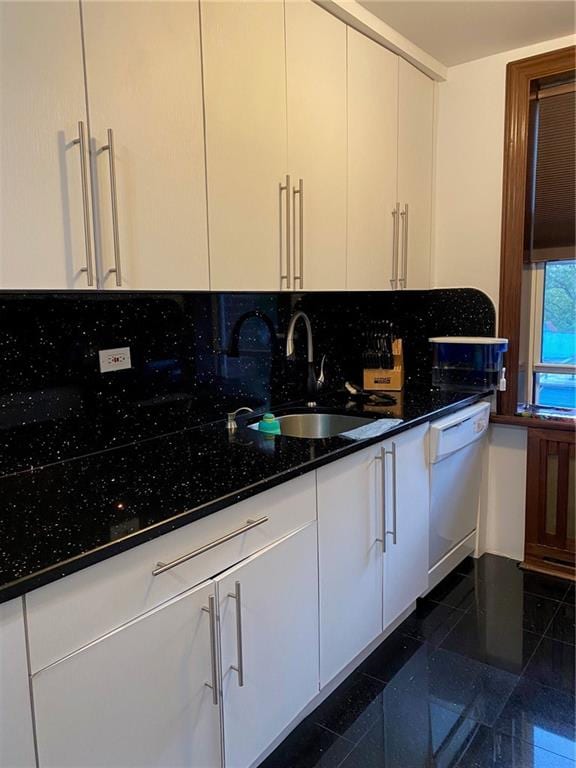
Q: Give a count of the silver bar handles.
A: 11